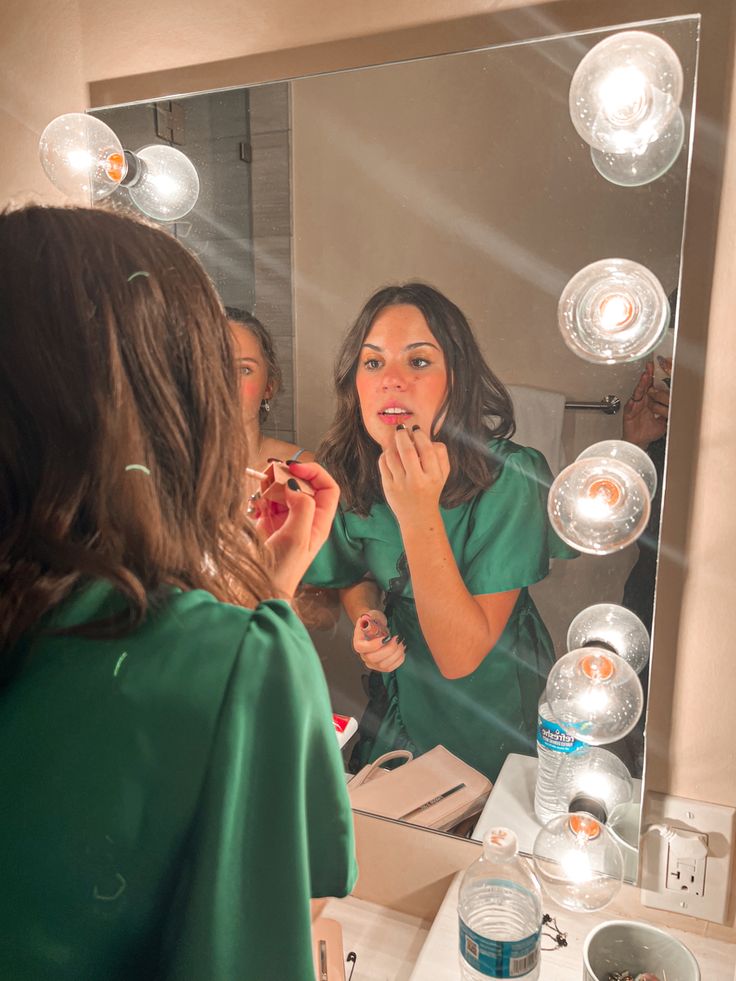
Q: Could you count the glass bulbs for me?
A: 6